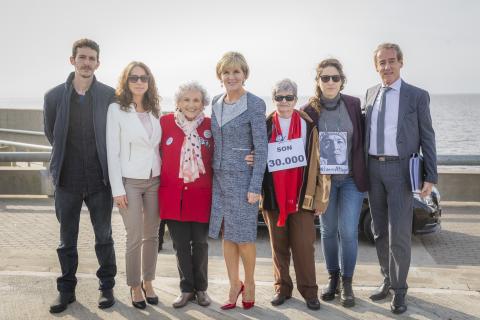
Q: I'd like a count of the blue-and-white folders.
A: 1